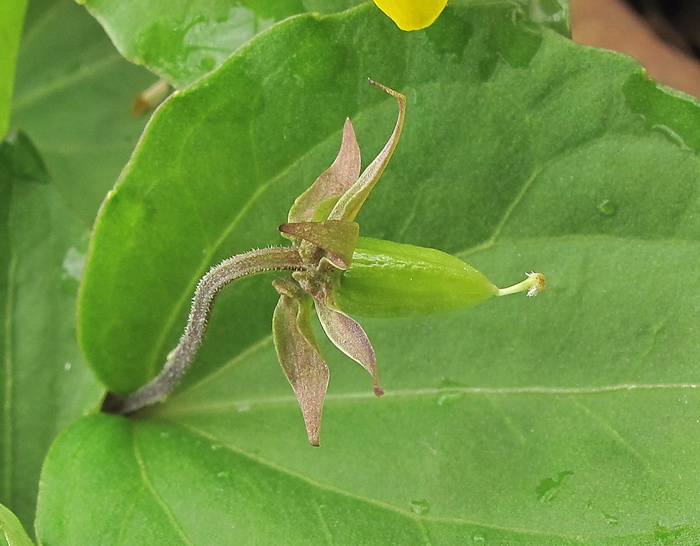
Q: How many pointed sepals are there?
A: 5